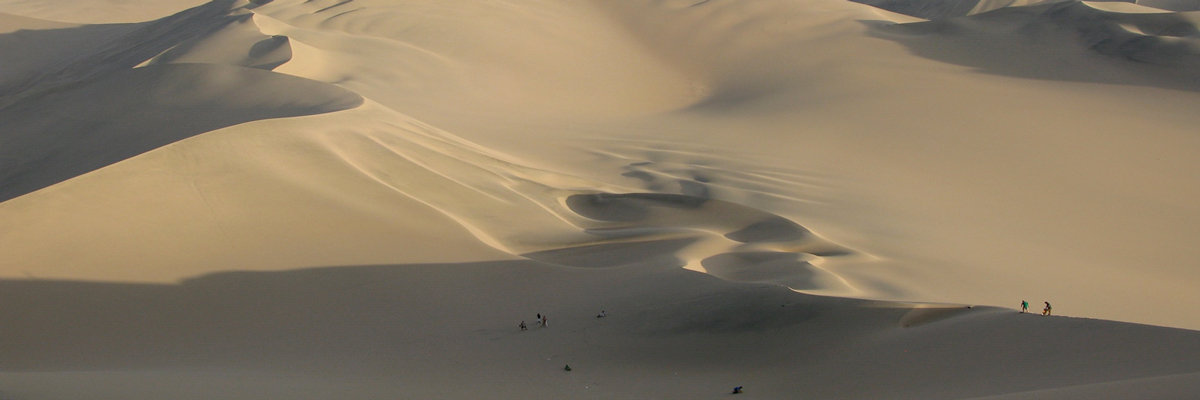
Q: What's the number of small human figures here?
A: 8